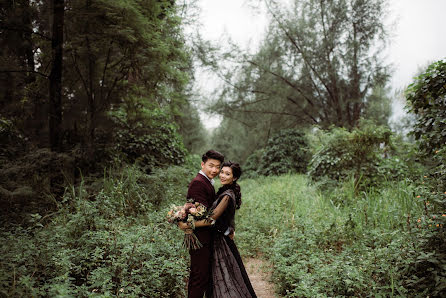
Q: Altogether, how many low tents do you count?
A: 0